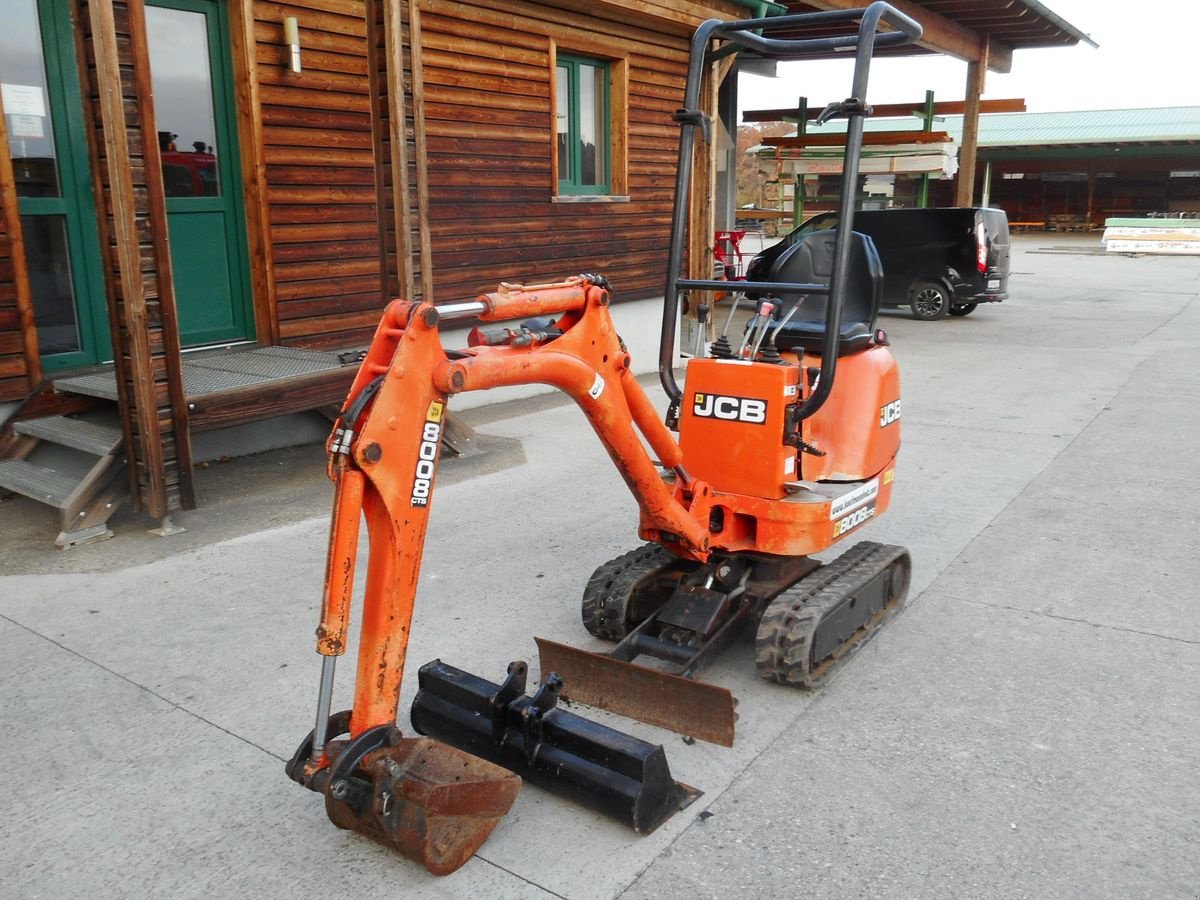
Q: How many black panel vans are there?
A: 1